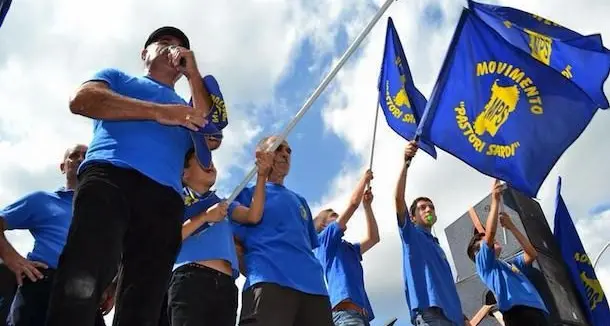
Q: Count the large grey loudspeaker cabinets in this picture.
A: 2